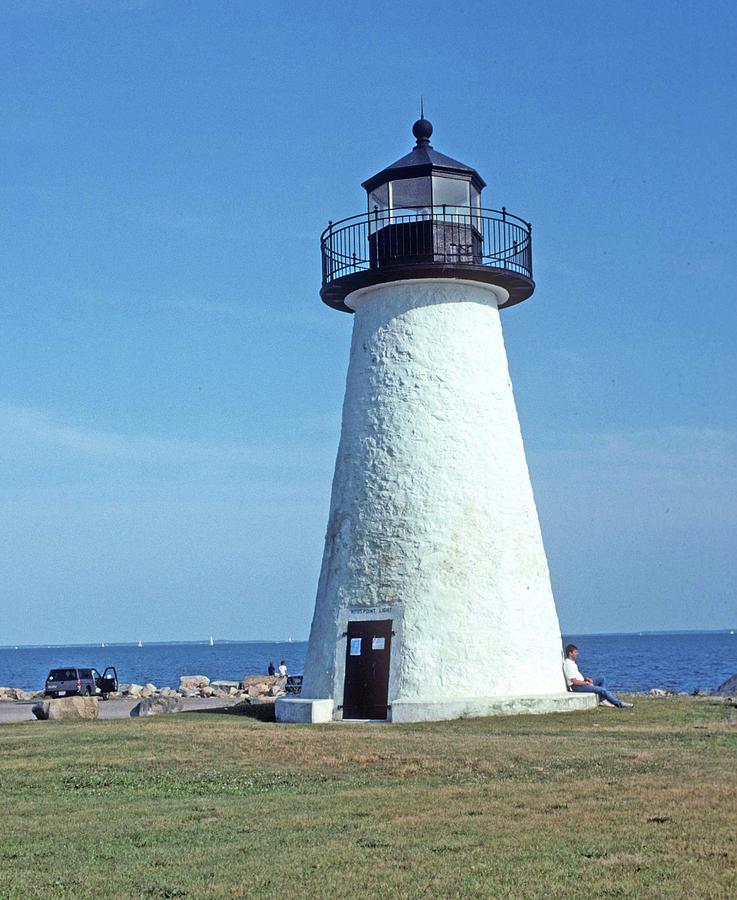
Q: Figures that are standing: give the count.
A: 2